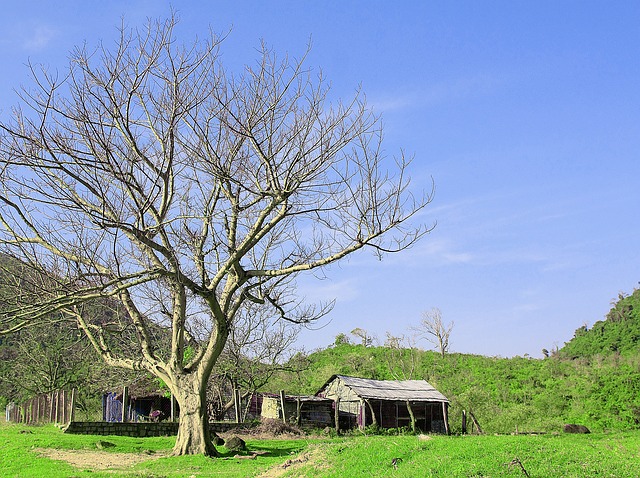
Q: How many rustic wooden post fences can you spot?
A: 1